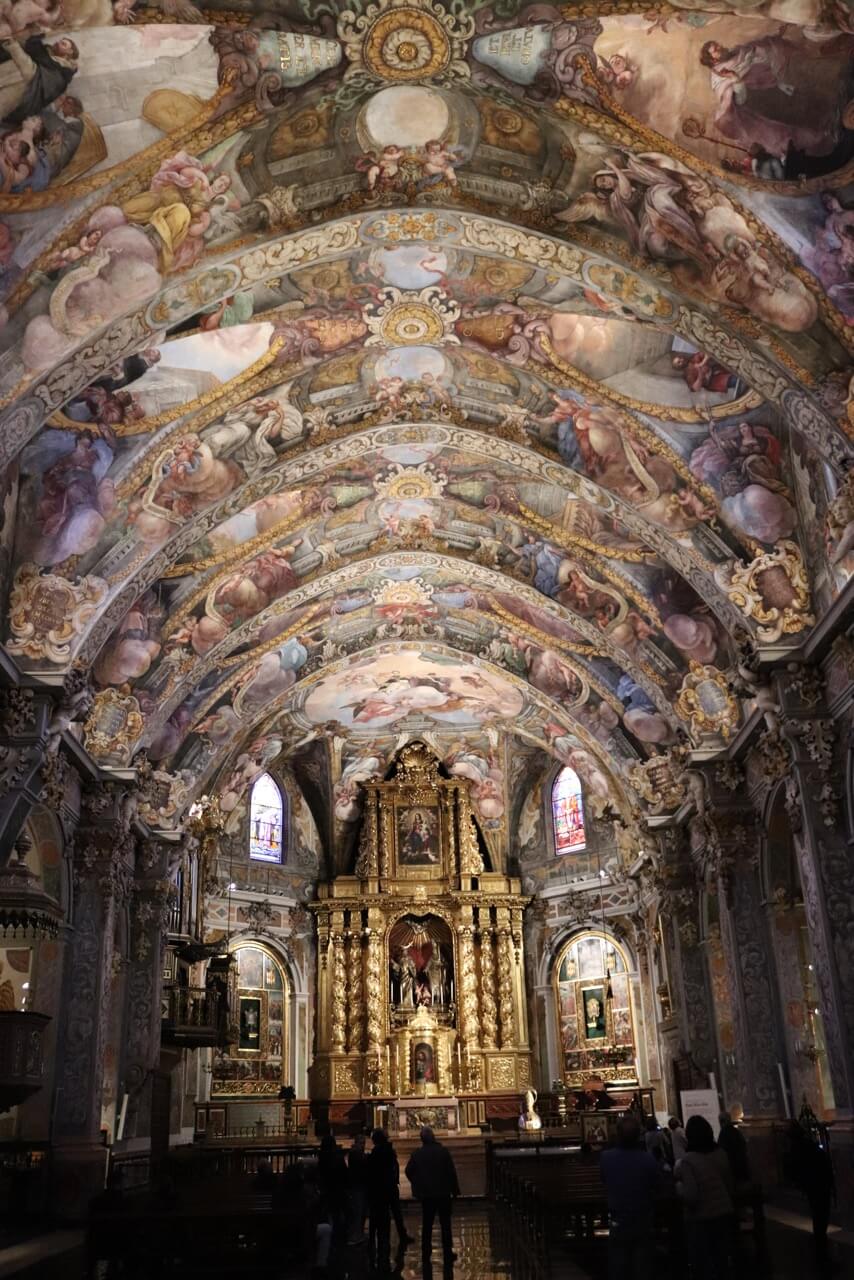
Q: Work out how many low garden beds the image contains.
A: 0